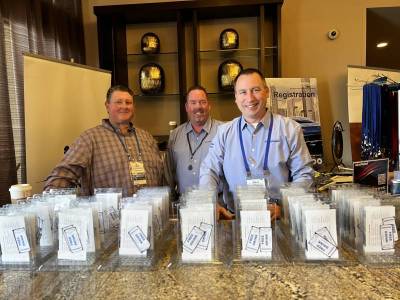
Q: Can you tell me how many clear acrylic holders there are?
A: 7